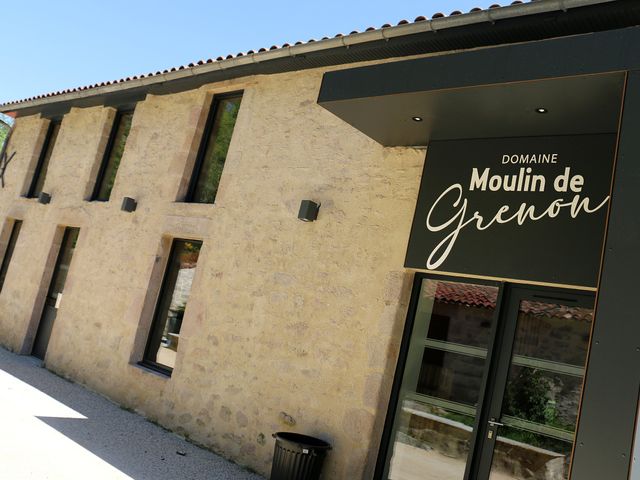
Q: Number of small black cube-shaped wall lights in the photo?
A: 3